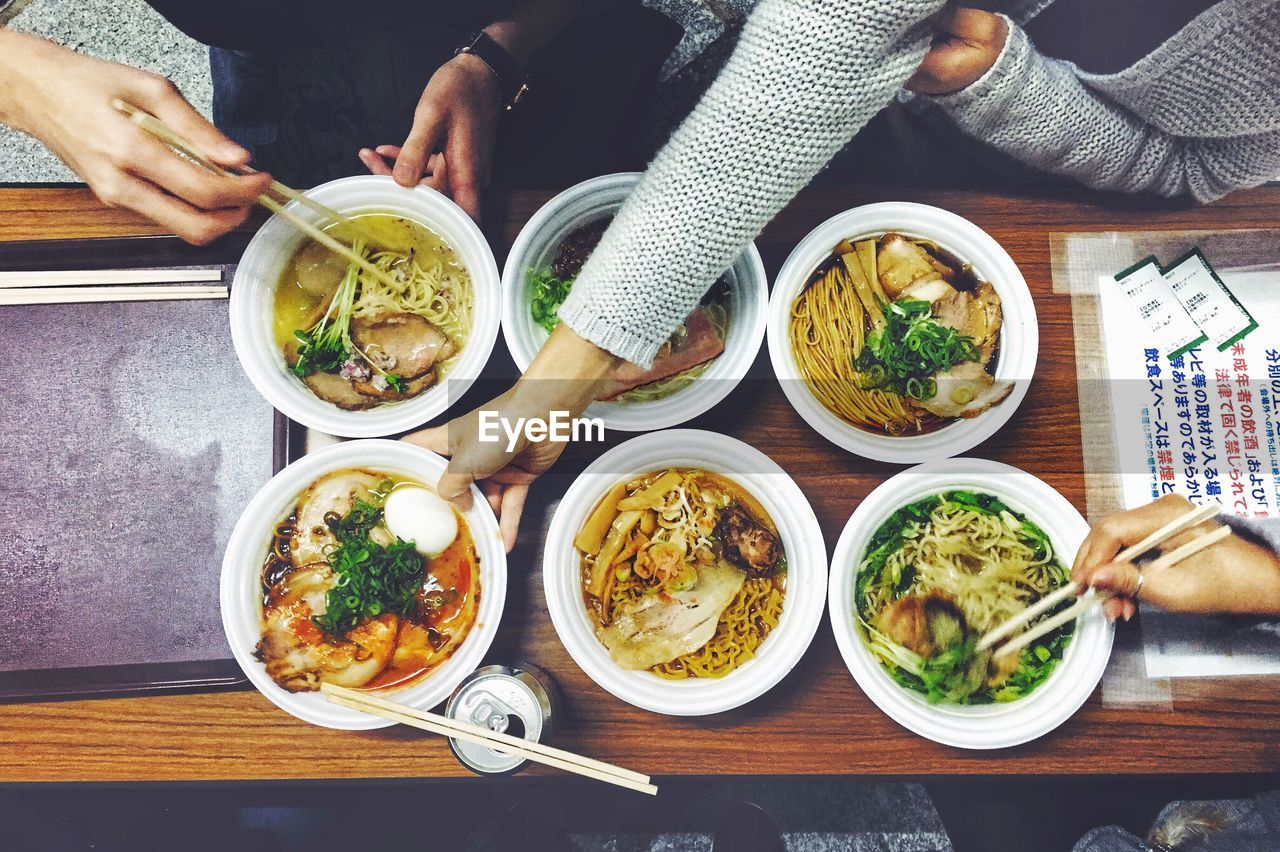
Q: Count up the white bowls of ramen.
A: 6